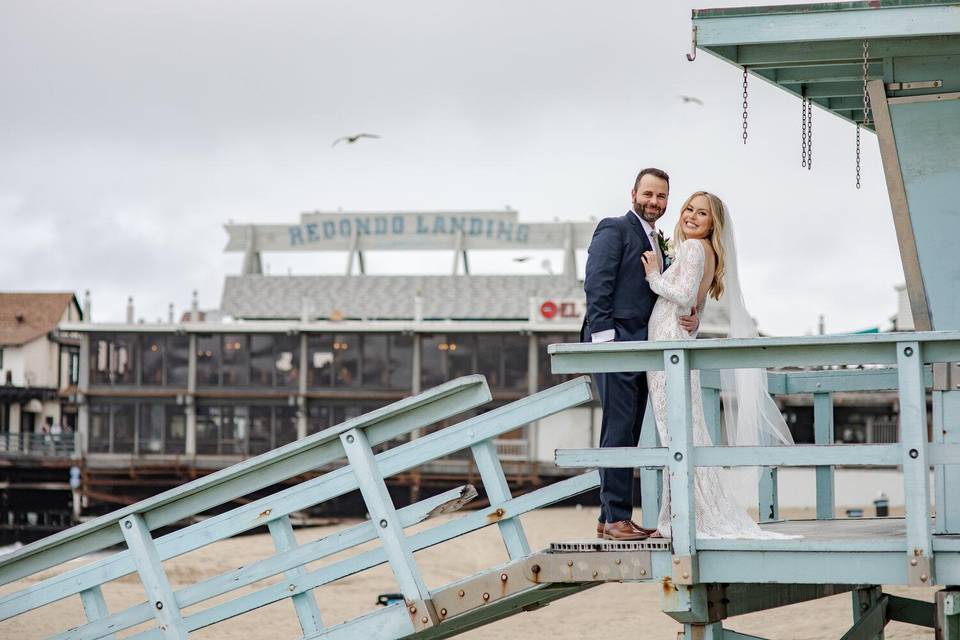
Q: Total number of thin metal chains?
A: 5